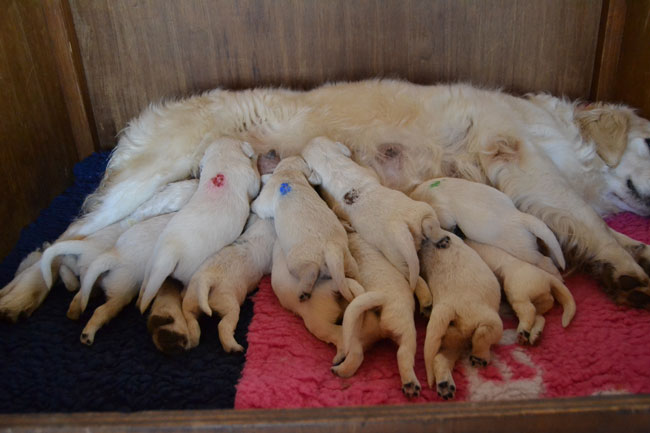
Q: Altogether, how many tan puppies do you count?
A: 11